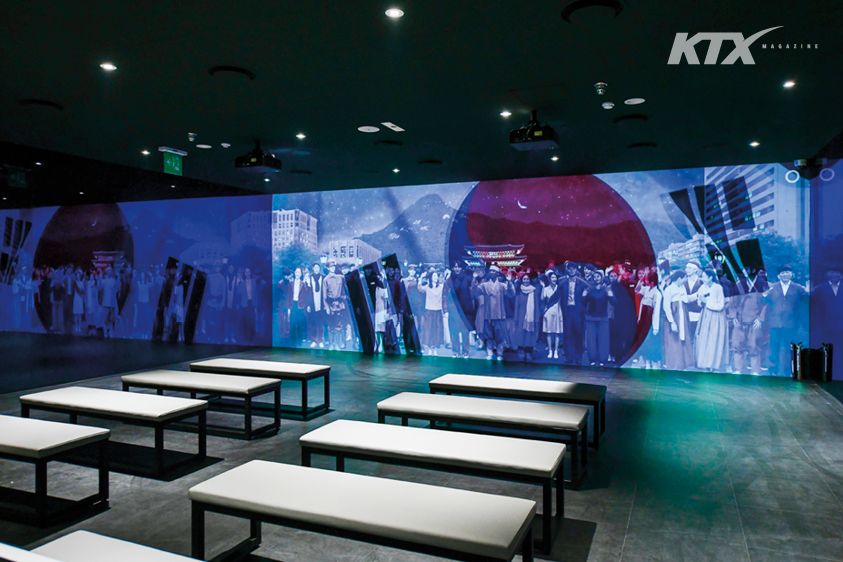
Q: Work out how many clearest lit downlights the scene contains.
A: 10